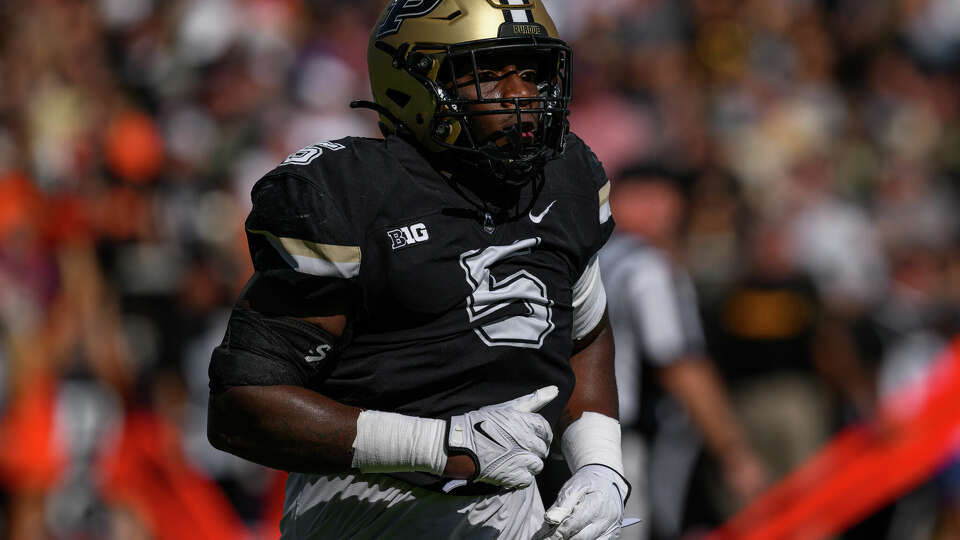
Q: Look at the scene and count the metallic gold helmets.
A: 1